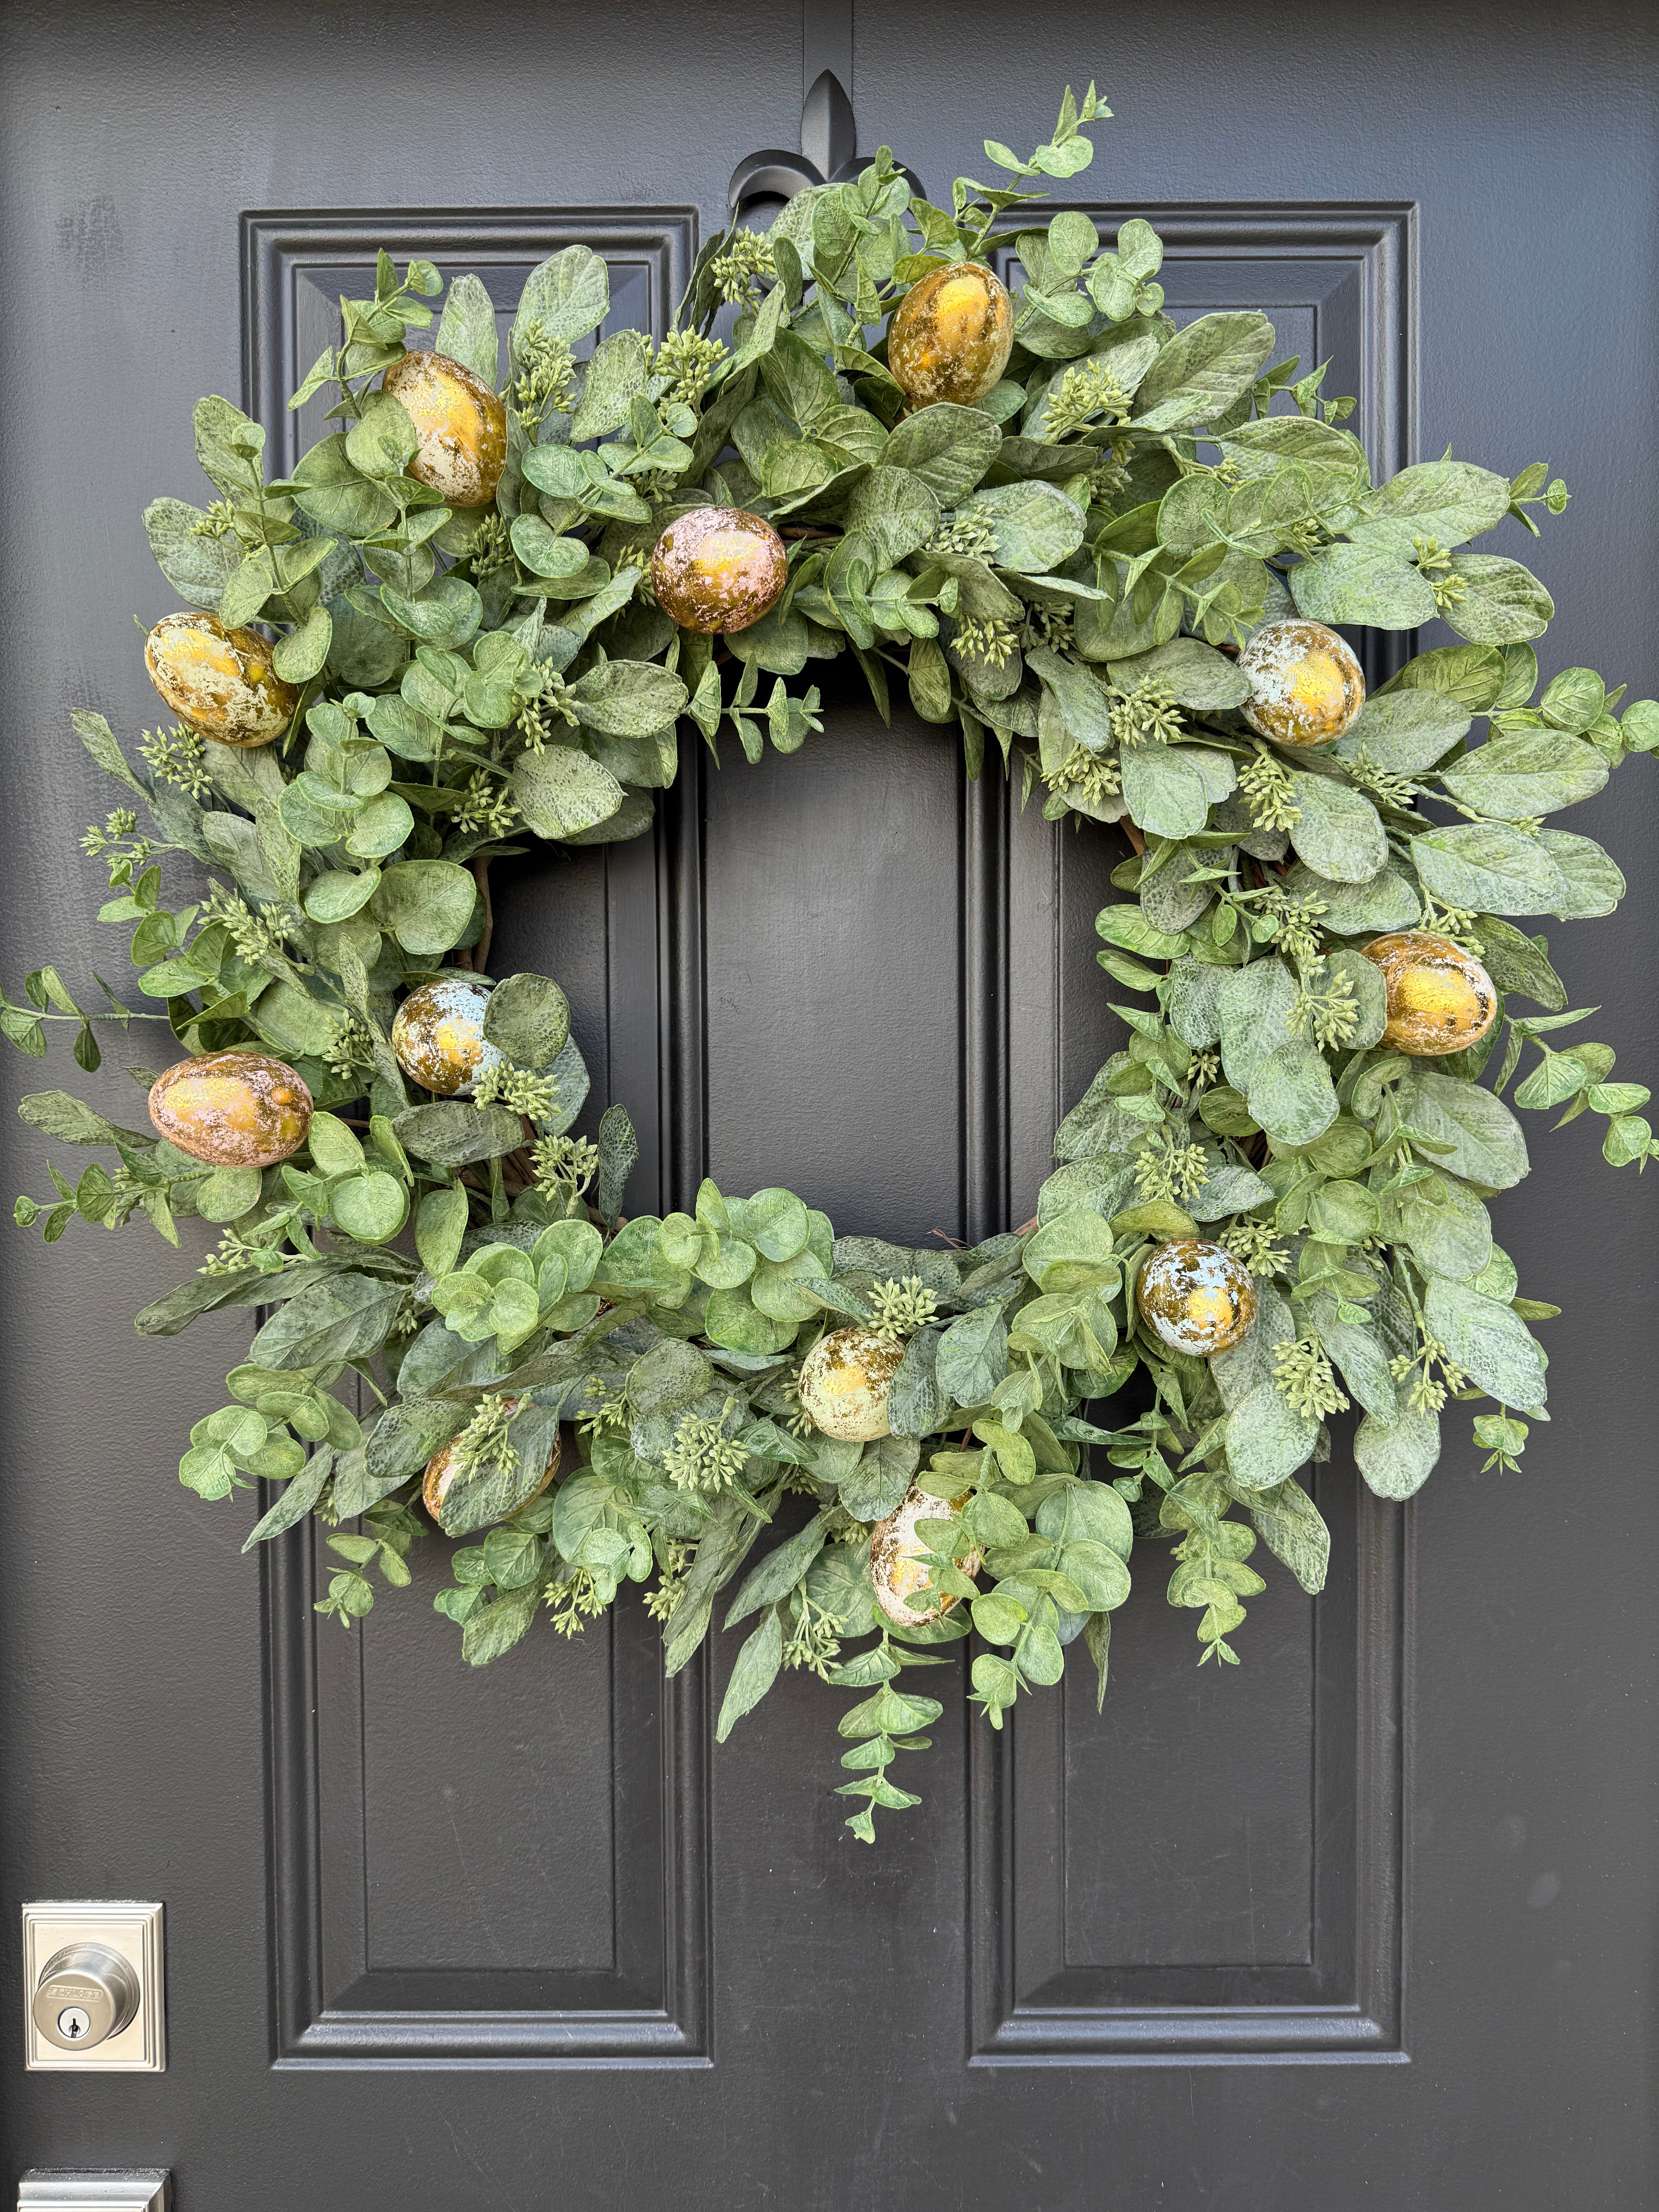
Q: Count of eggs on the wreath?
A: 12